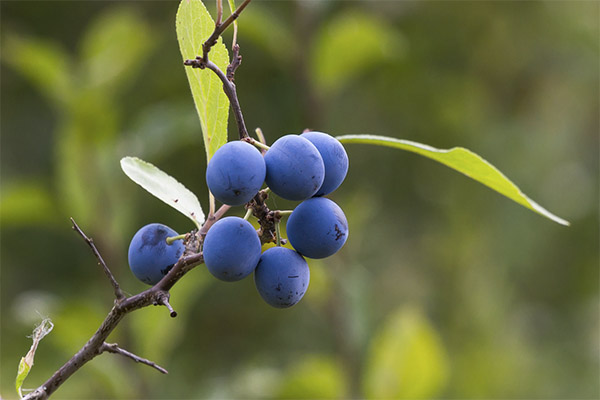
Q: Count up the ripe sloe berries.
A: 7